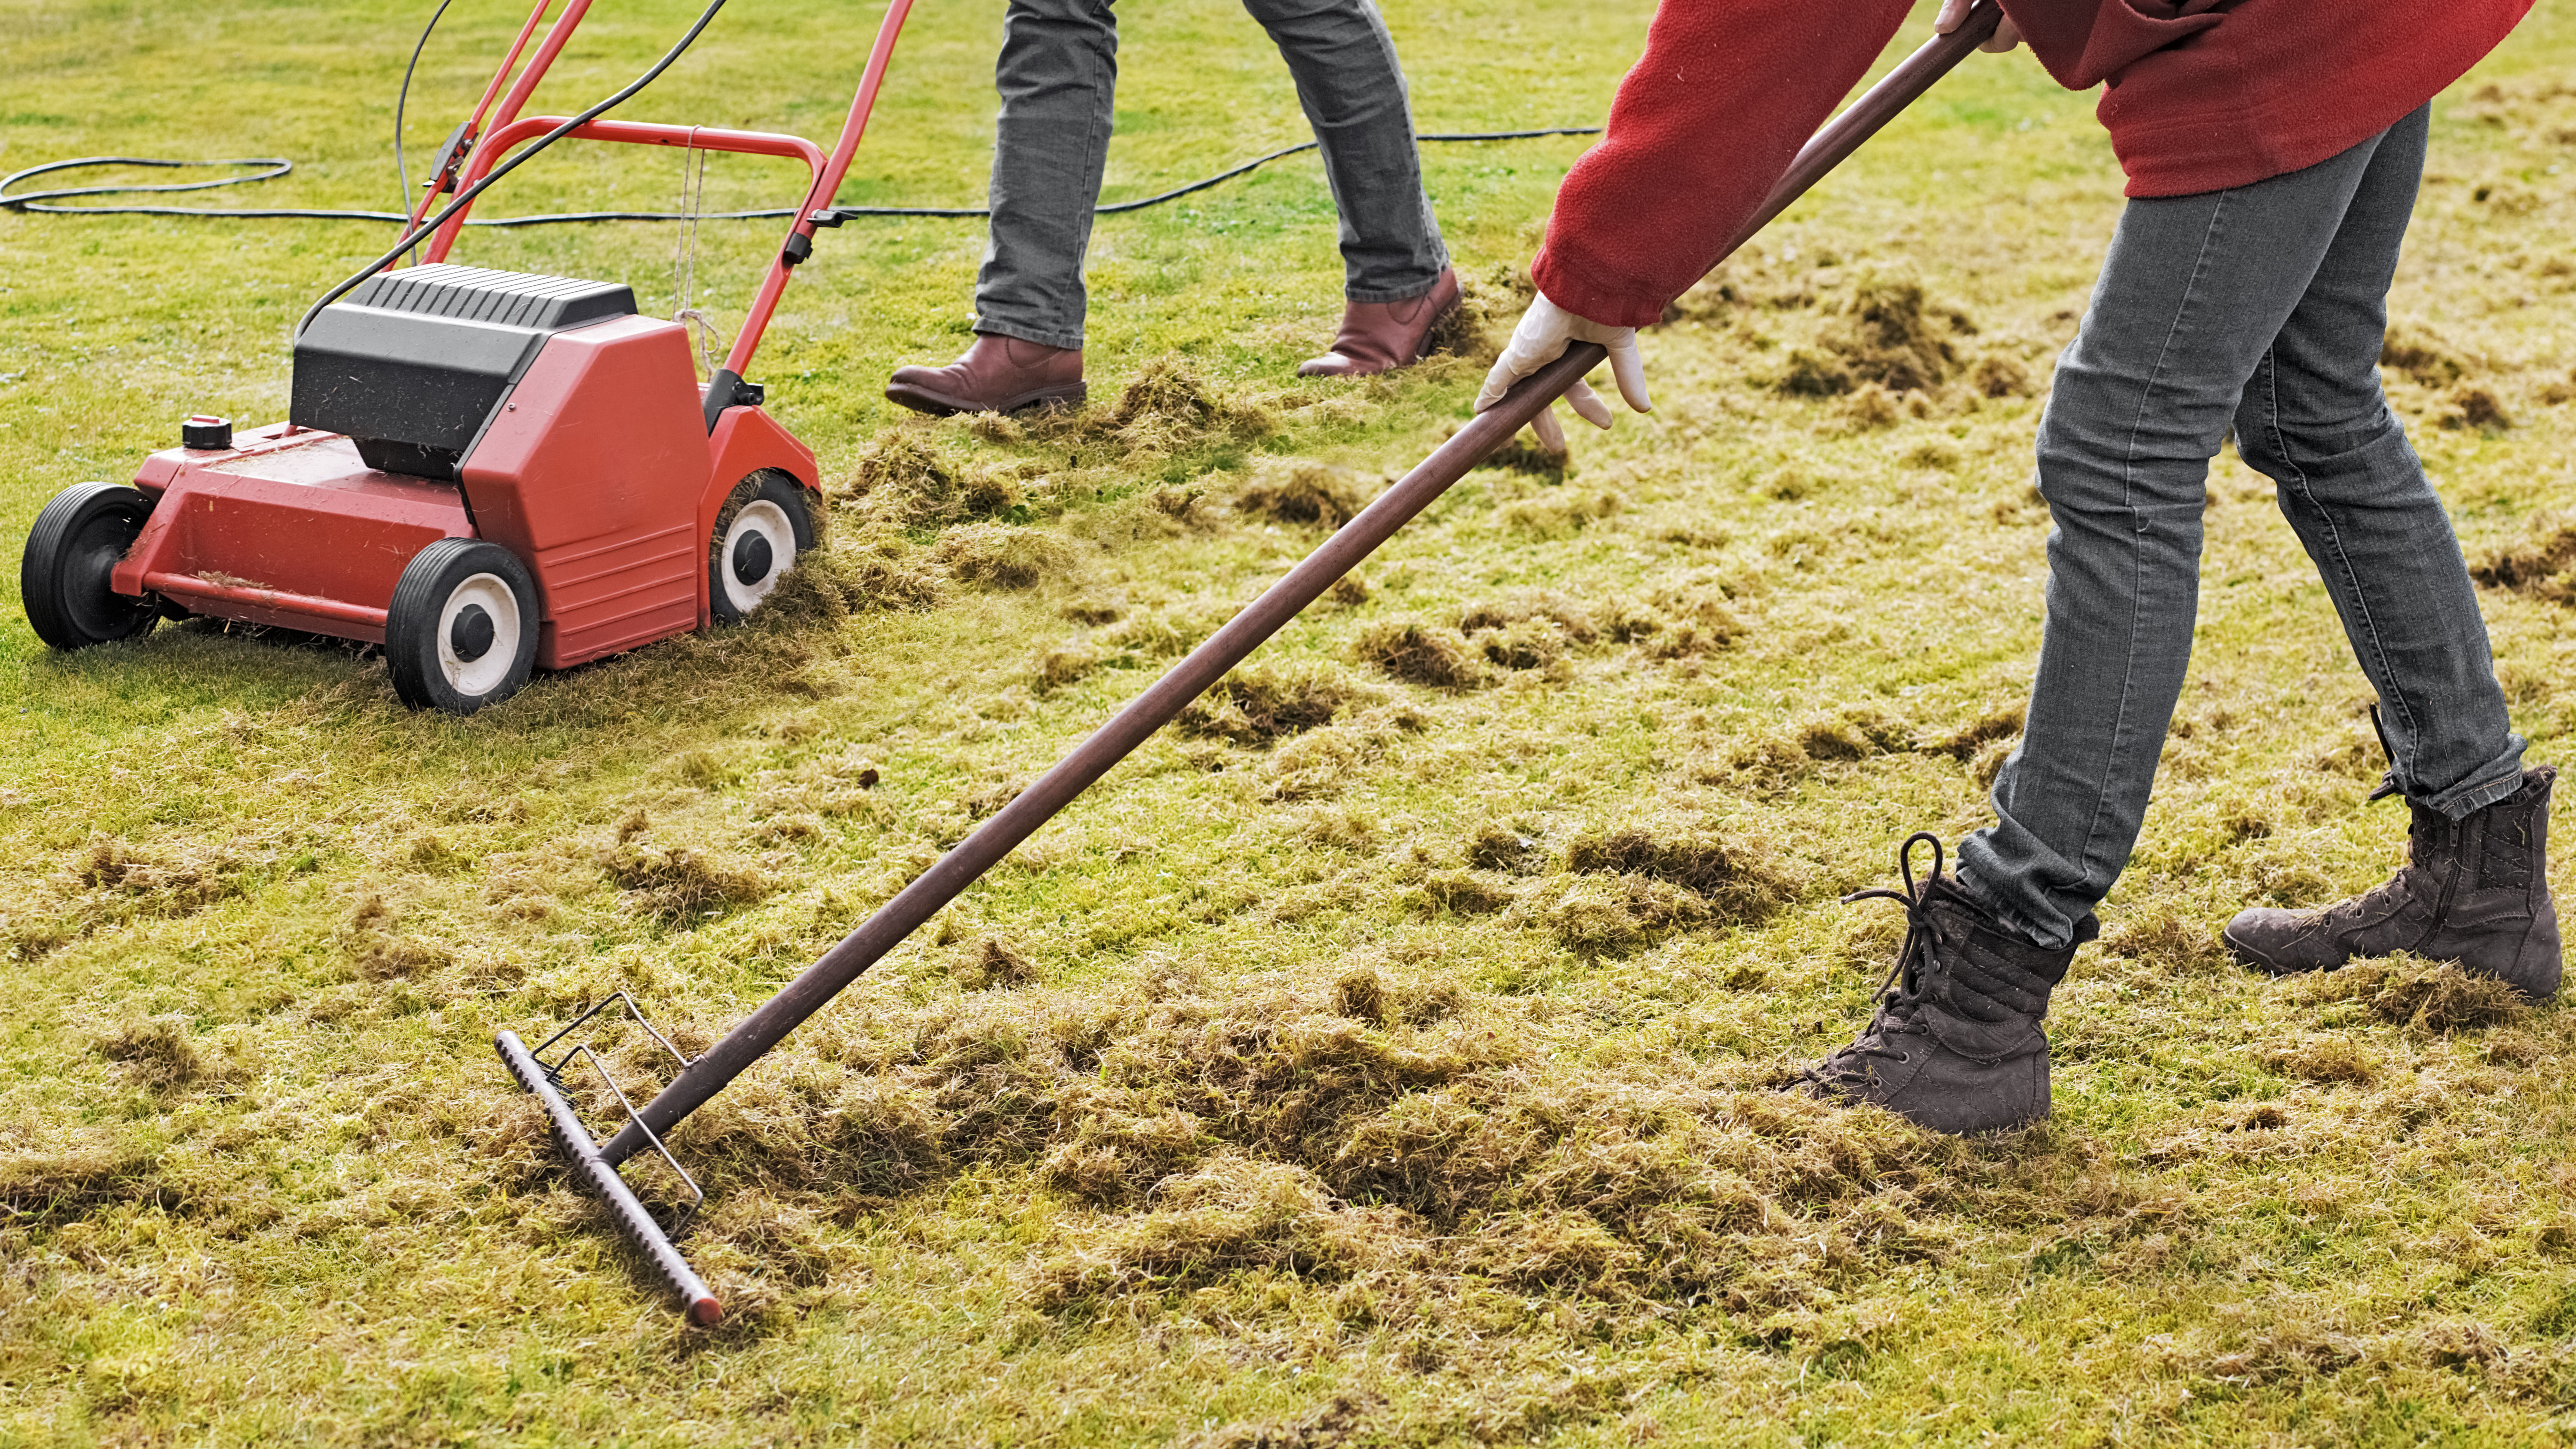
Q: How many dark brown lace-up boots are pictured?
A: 2